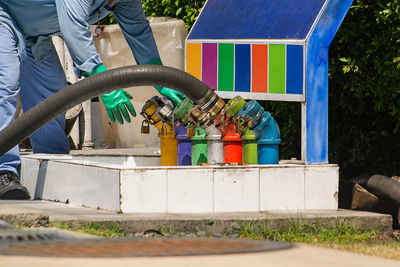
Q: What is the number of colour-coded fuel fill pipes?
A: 7